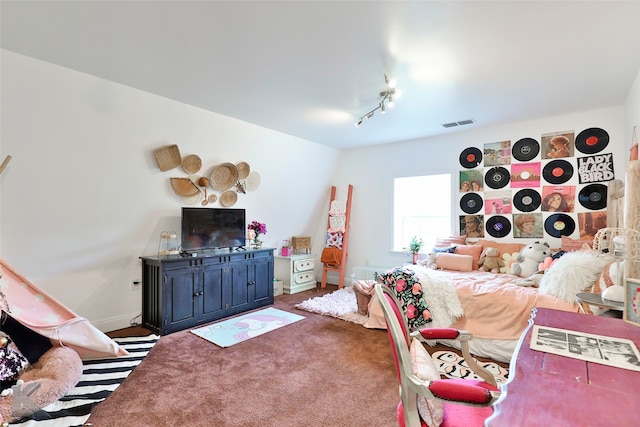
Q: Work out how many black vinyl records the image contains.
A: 10